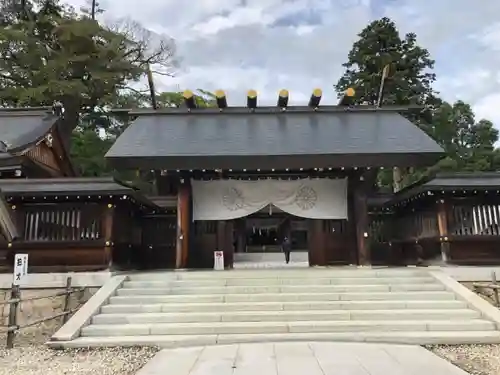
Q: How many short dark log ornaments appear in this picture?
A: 6